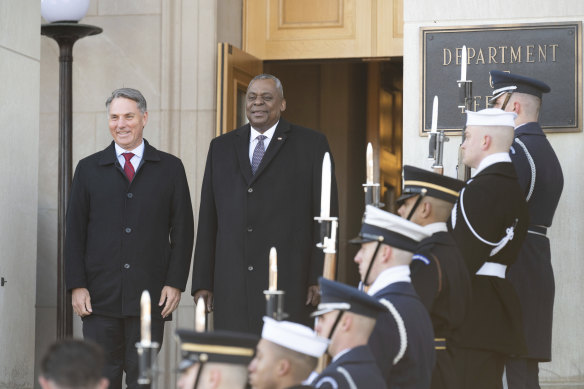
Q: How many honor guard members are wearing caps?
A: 7